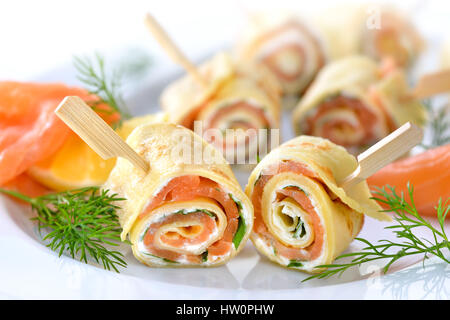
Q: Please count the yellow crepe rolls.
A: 6